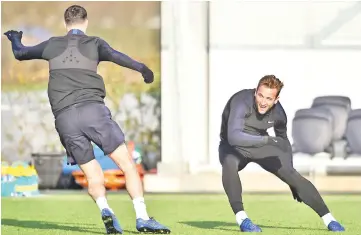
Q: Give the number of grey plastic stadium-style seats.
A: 3